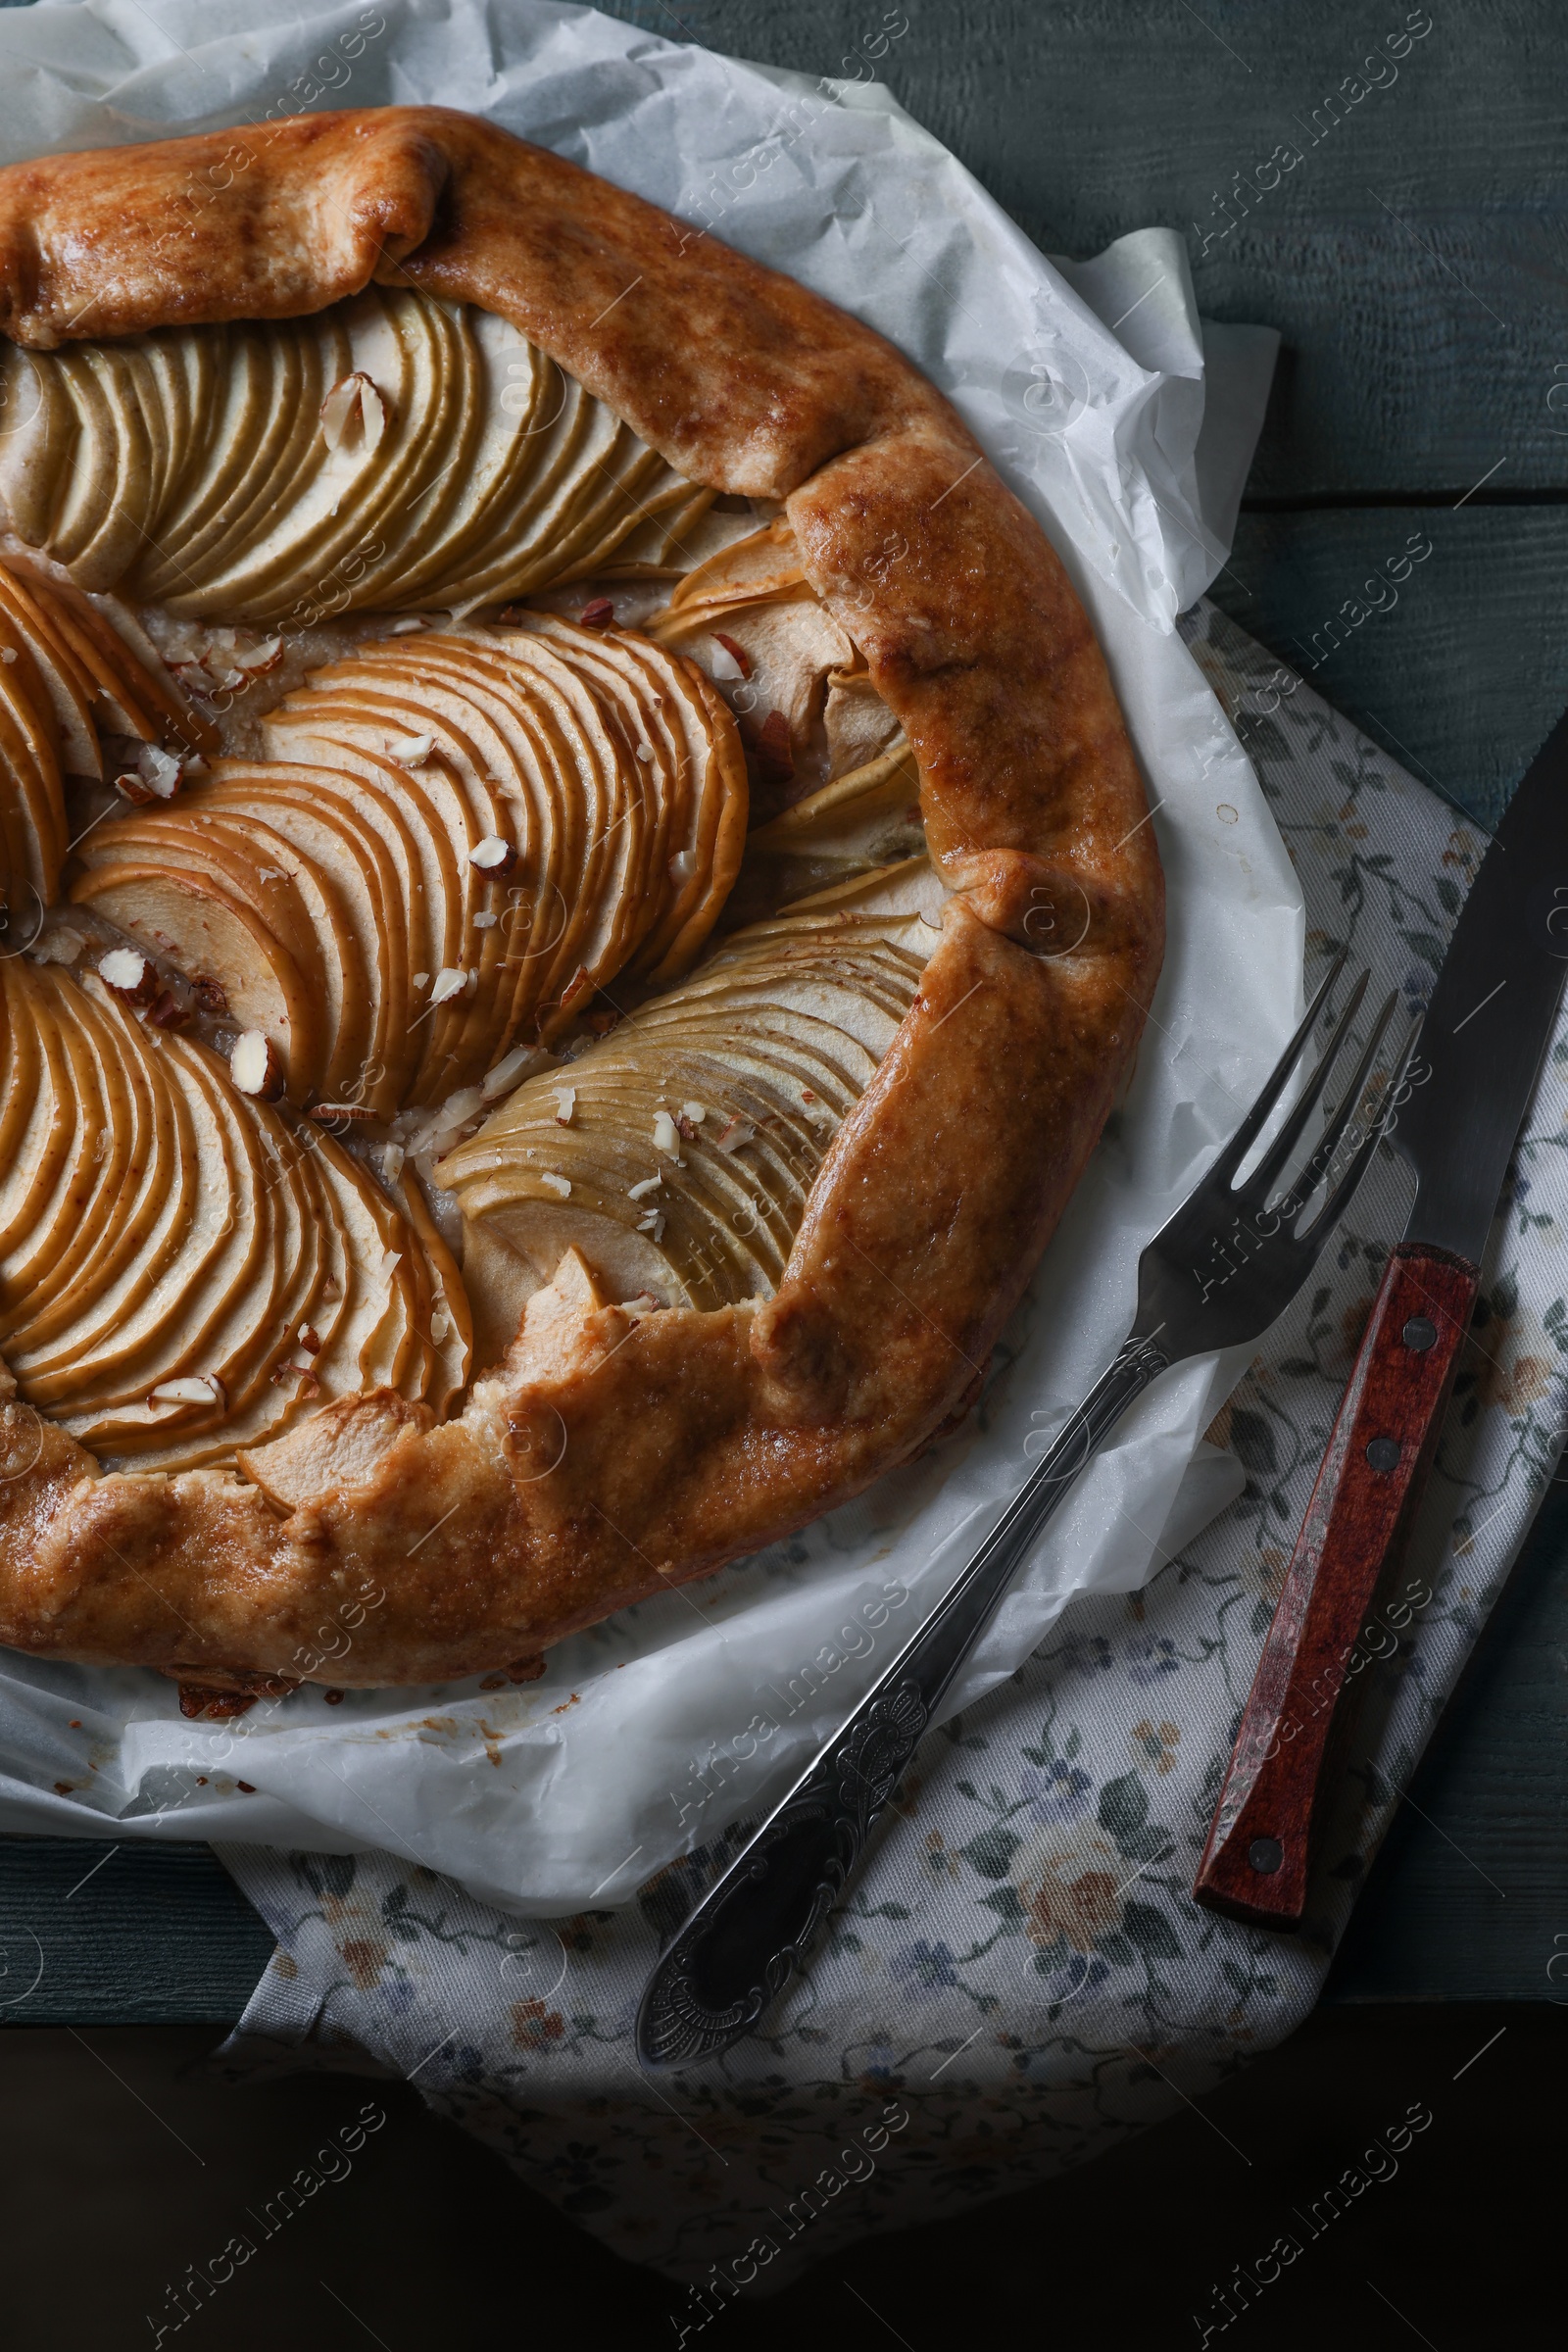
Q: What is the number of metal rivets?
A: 3